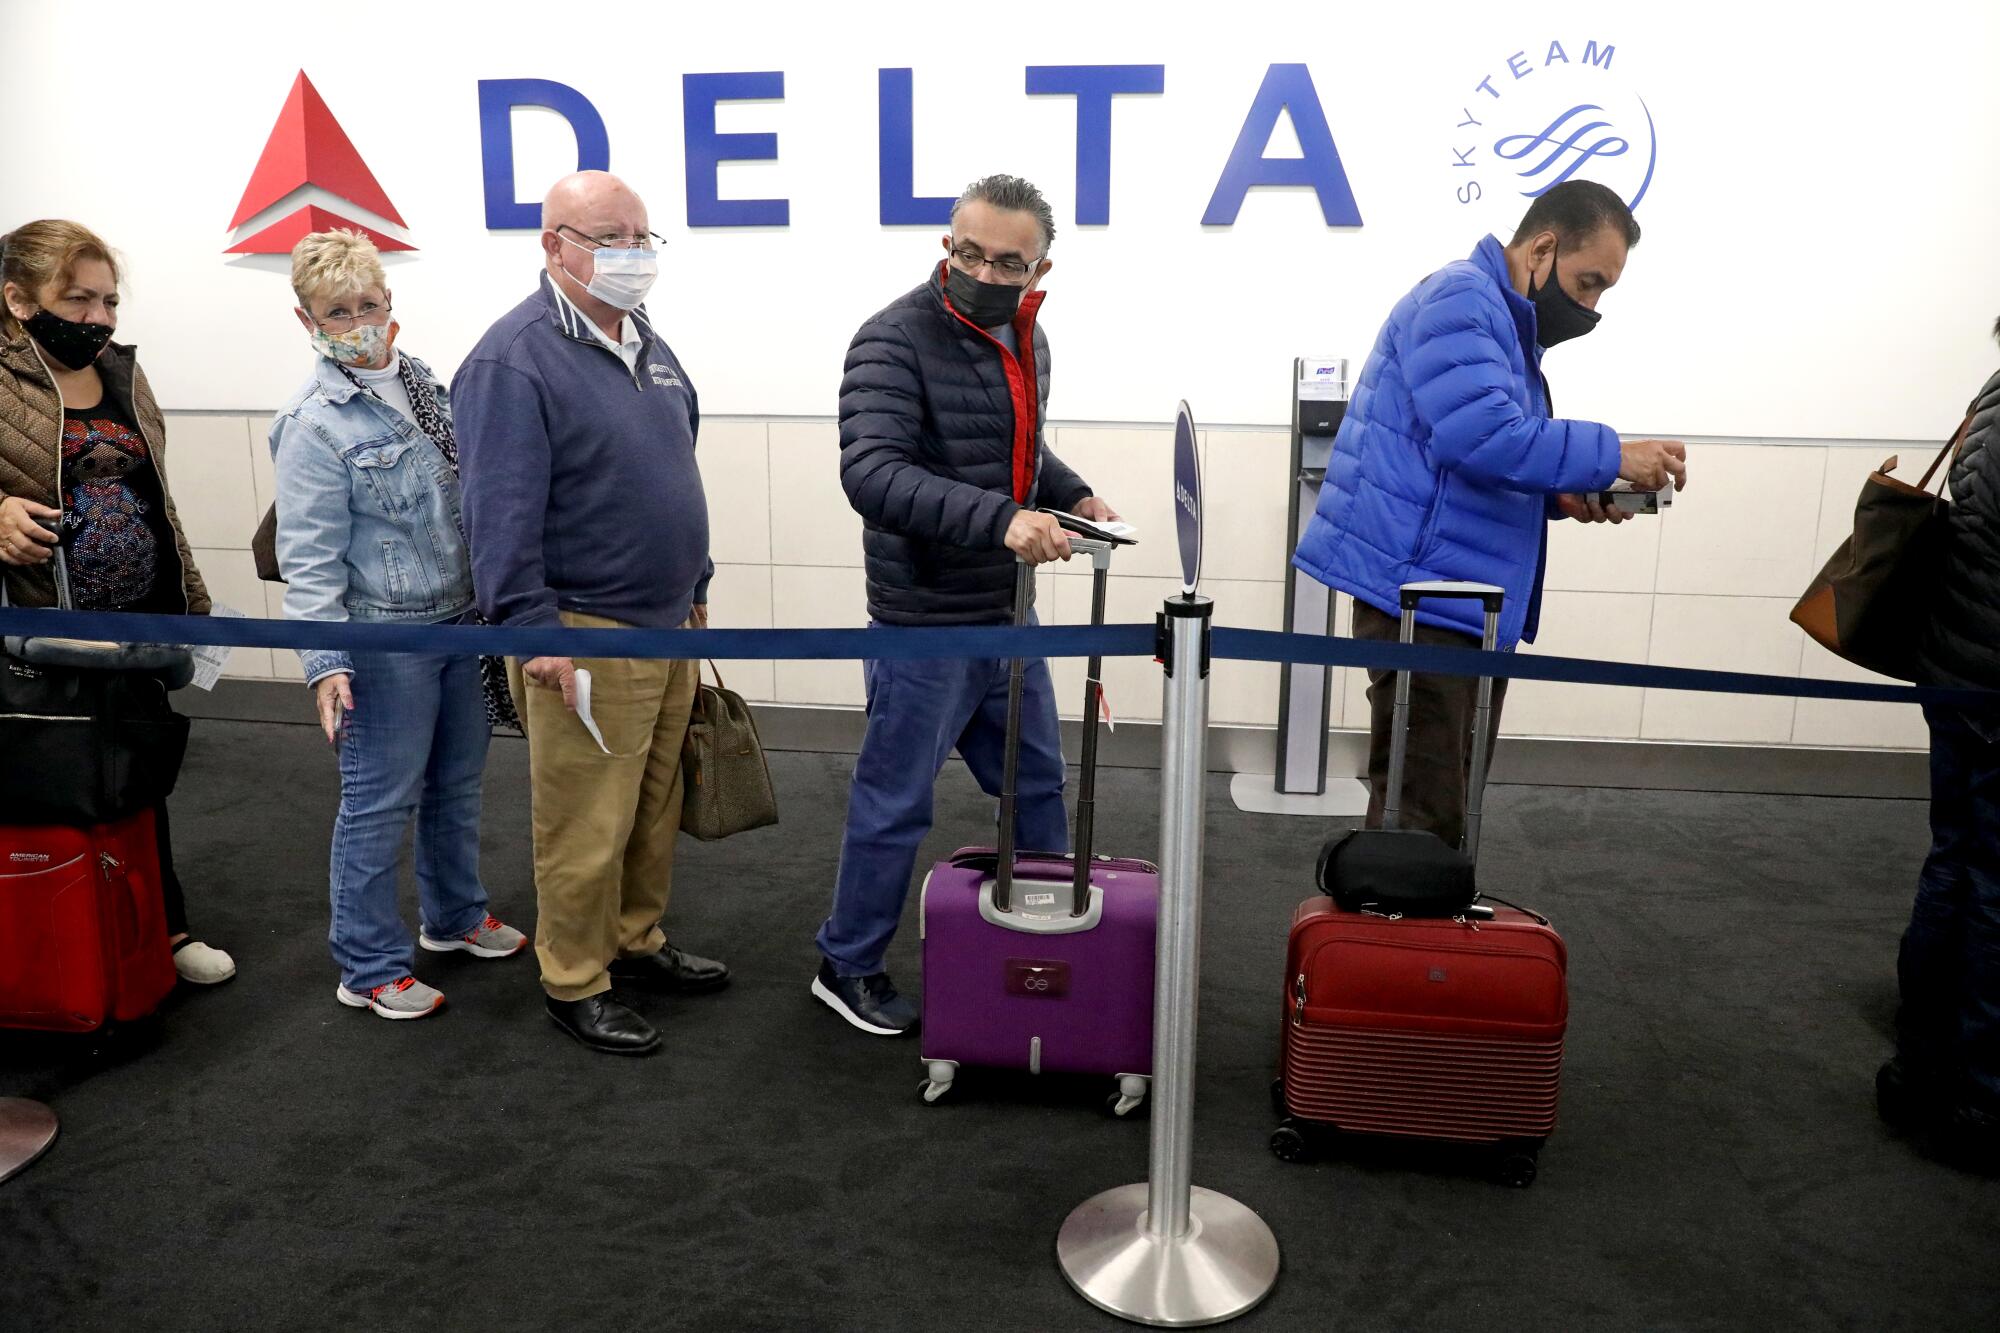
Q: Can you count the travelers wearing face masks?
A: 5